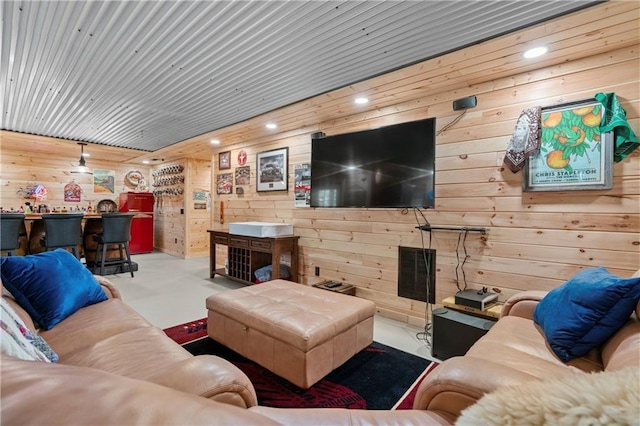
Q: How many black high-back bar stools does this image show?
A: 3